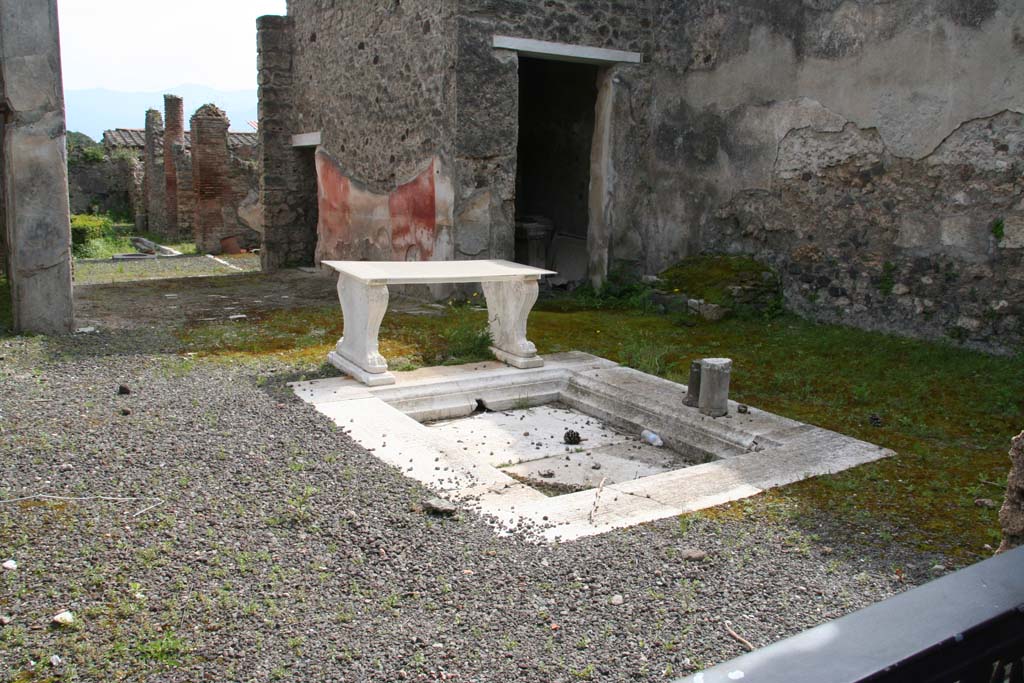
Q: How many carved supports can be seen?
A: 2